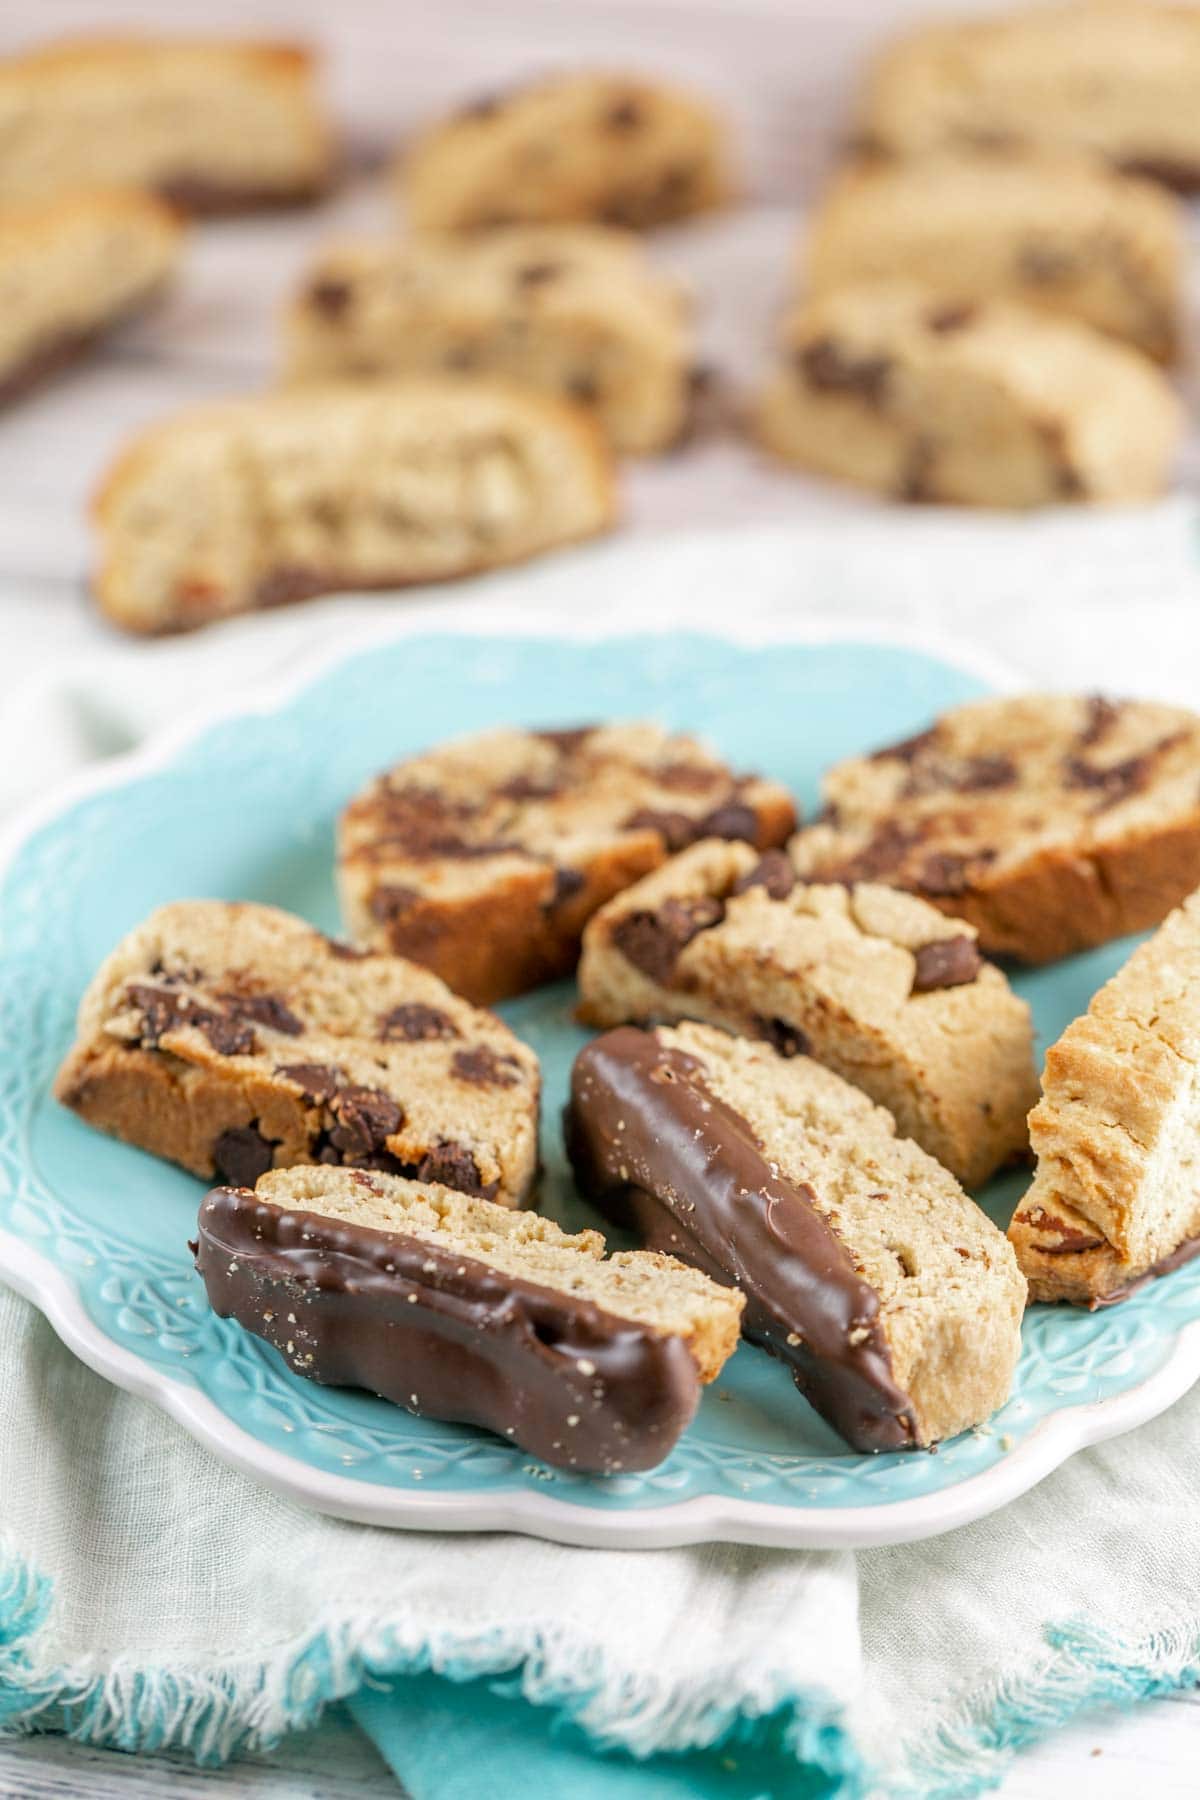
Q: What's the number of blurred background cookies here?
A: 8